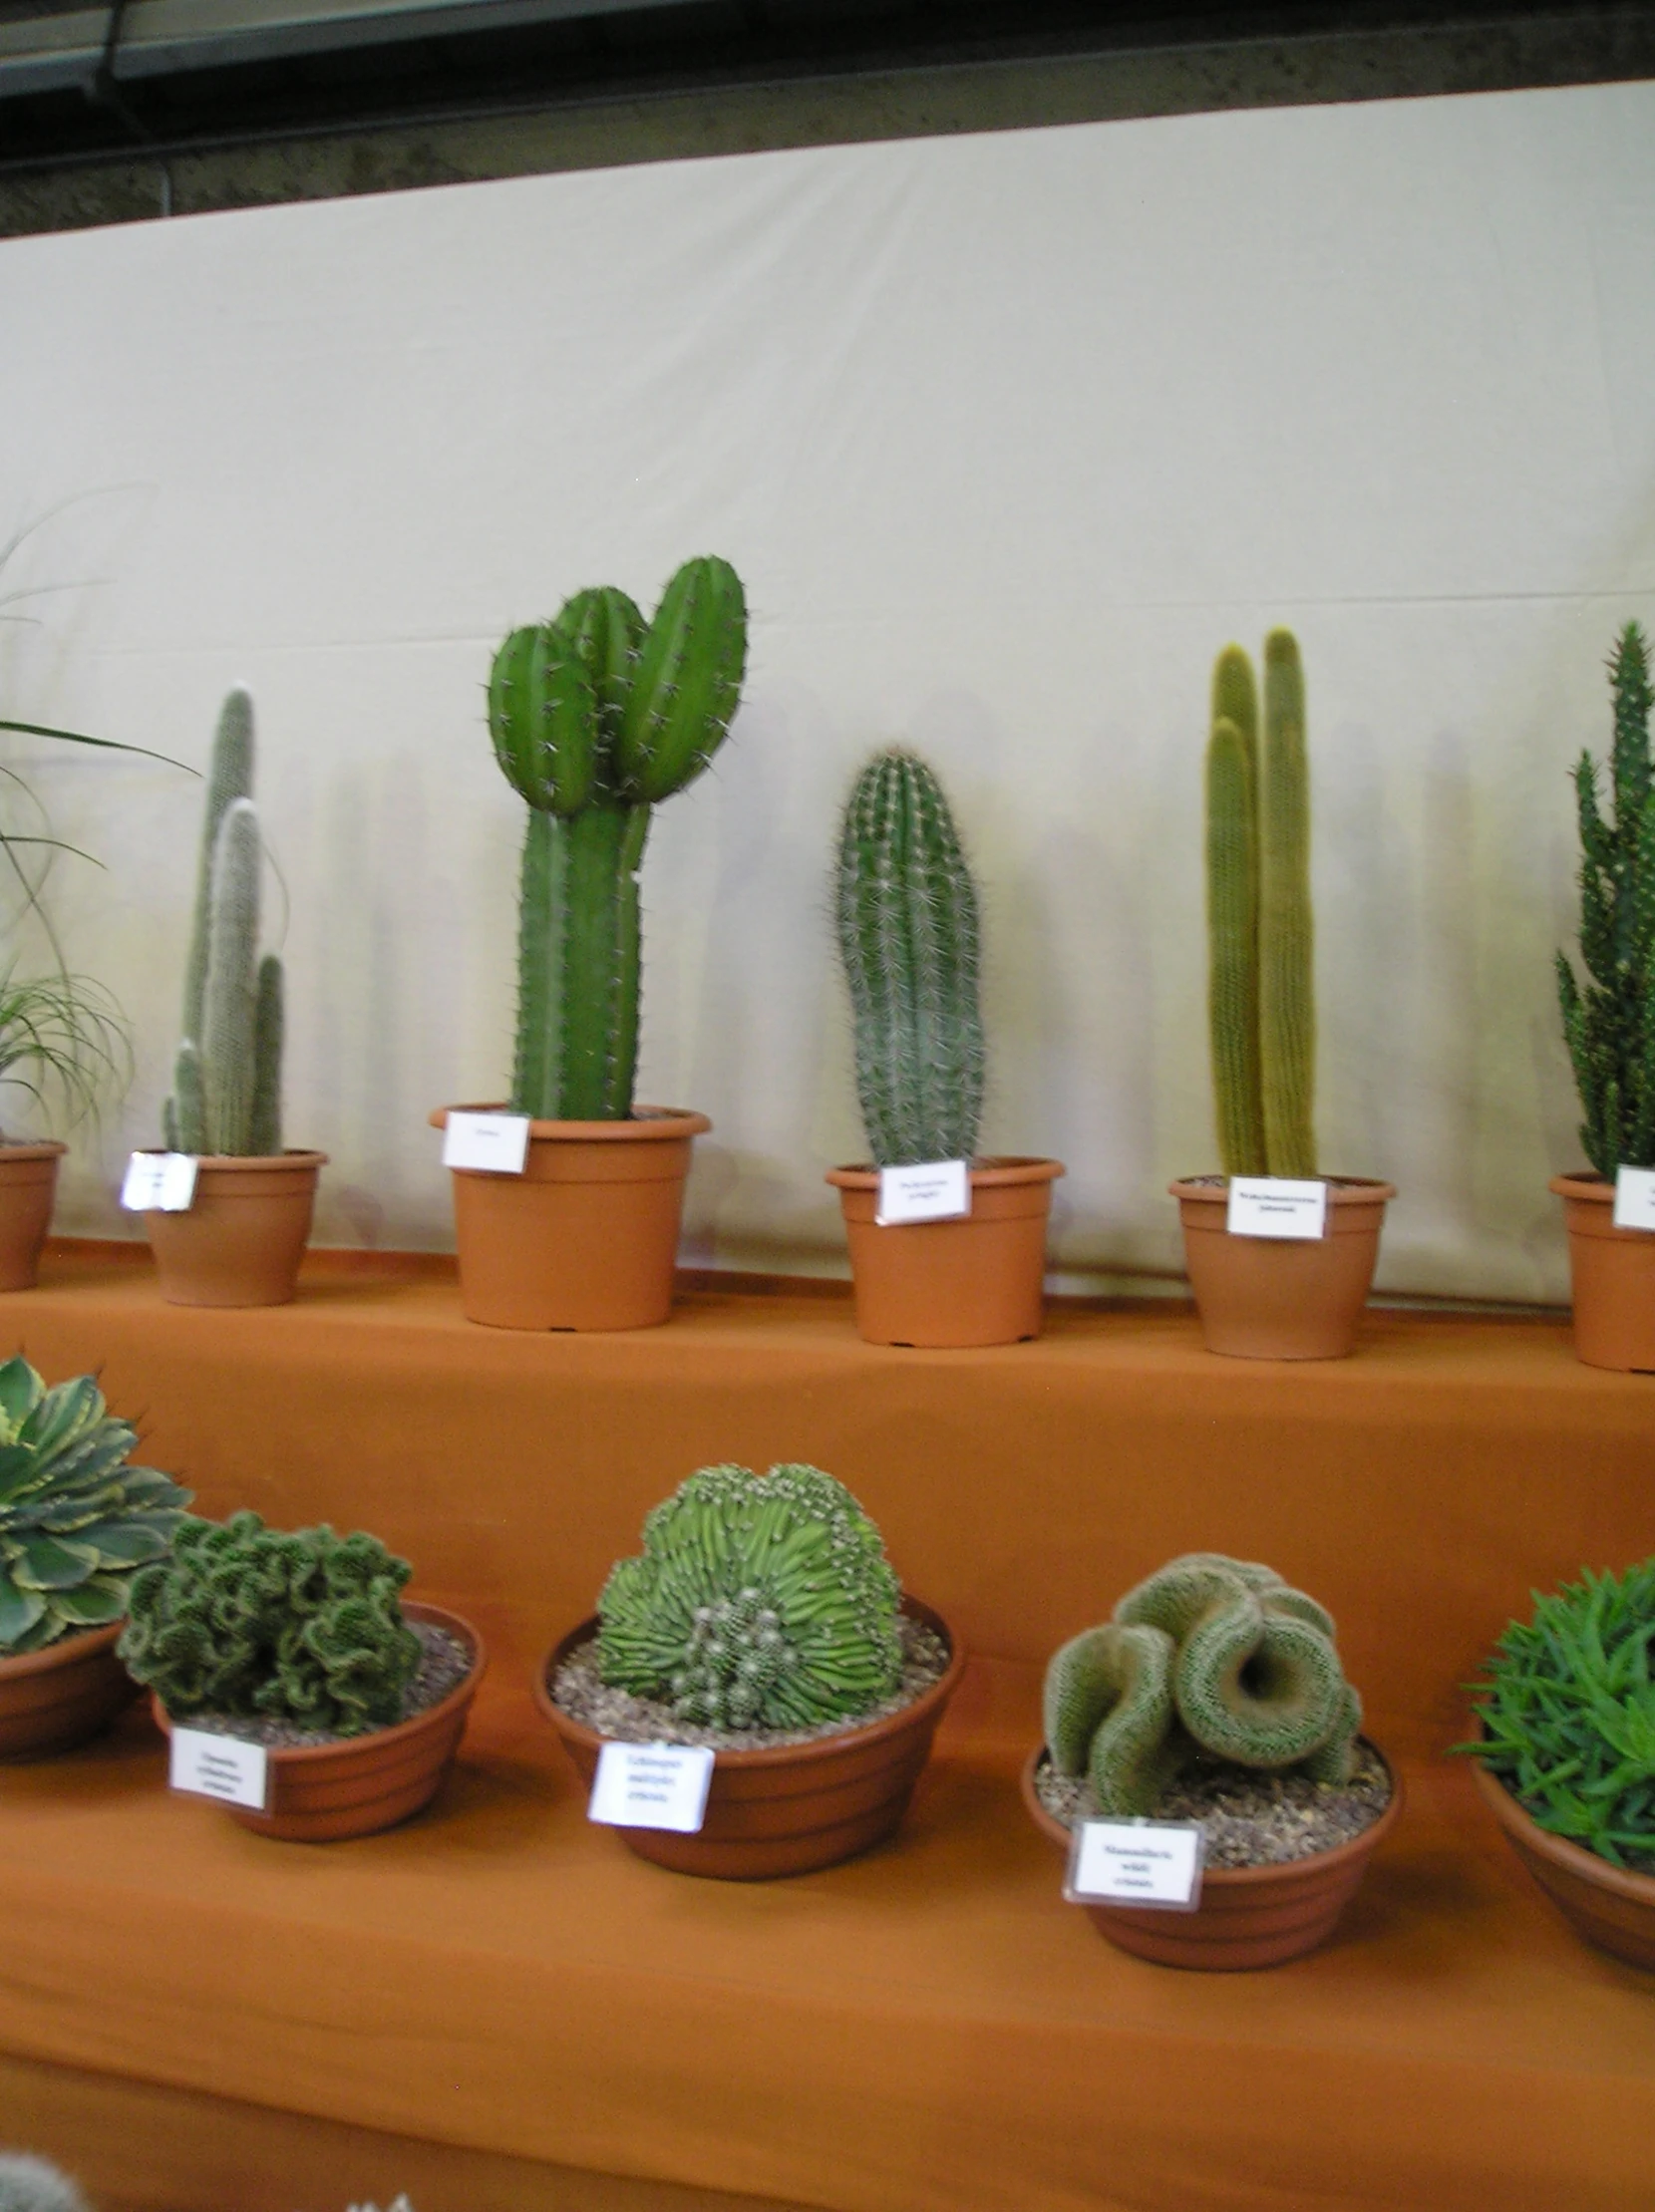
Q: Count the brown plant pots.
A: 11